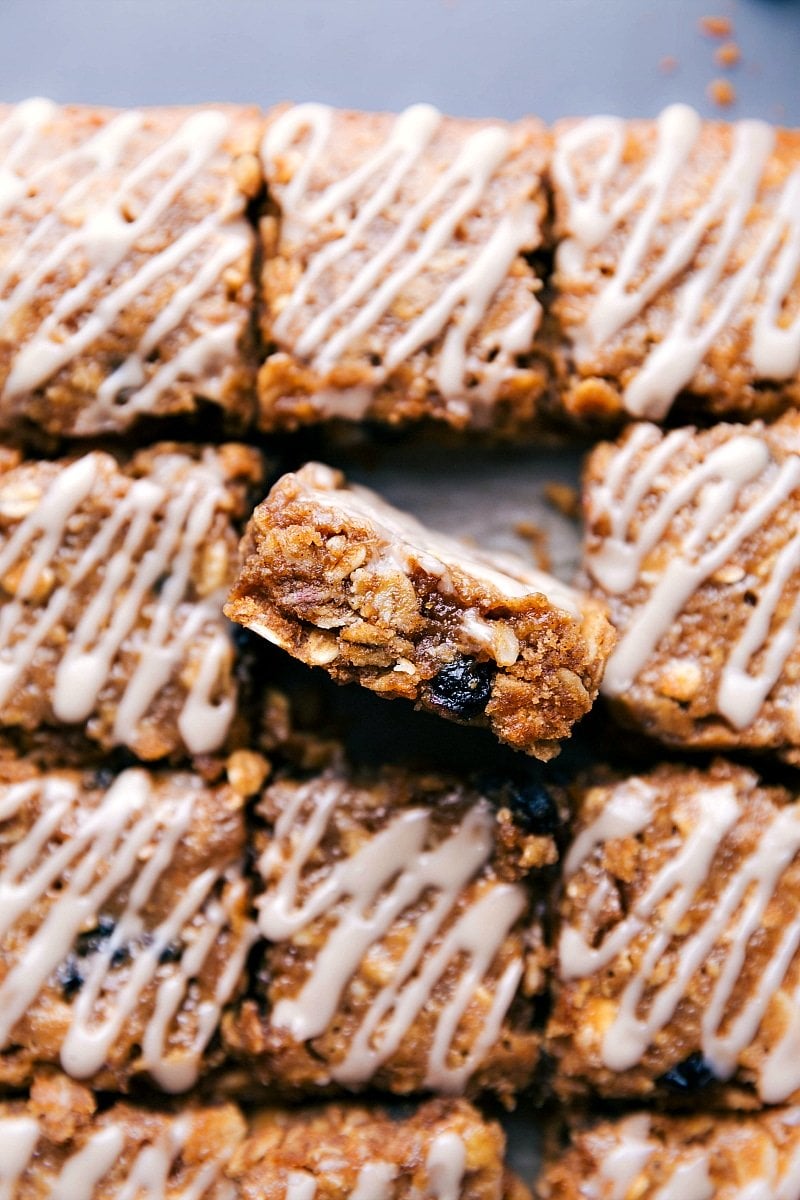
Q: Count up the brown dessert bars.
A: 12